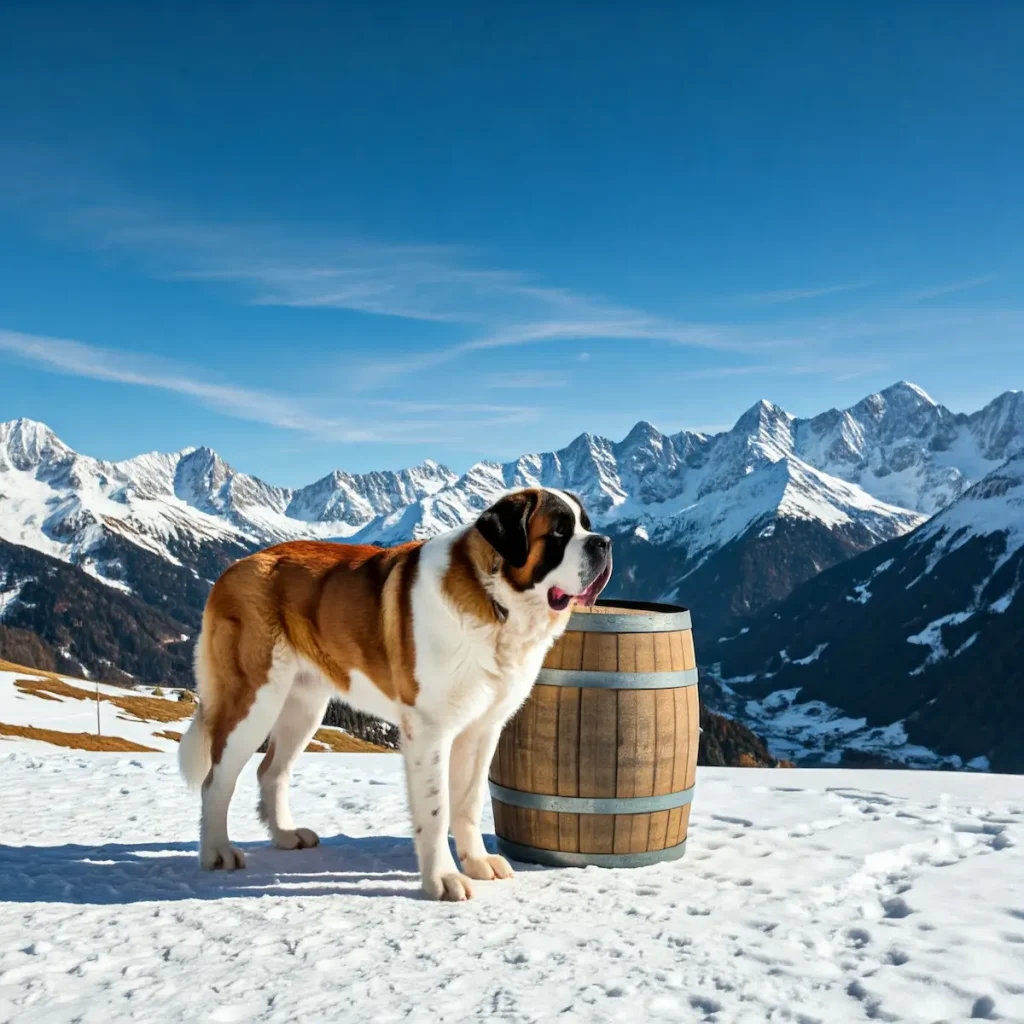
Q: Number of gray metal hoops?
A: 4